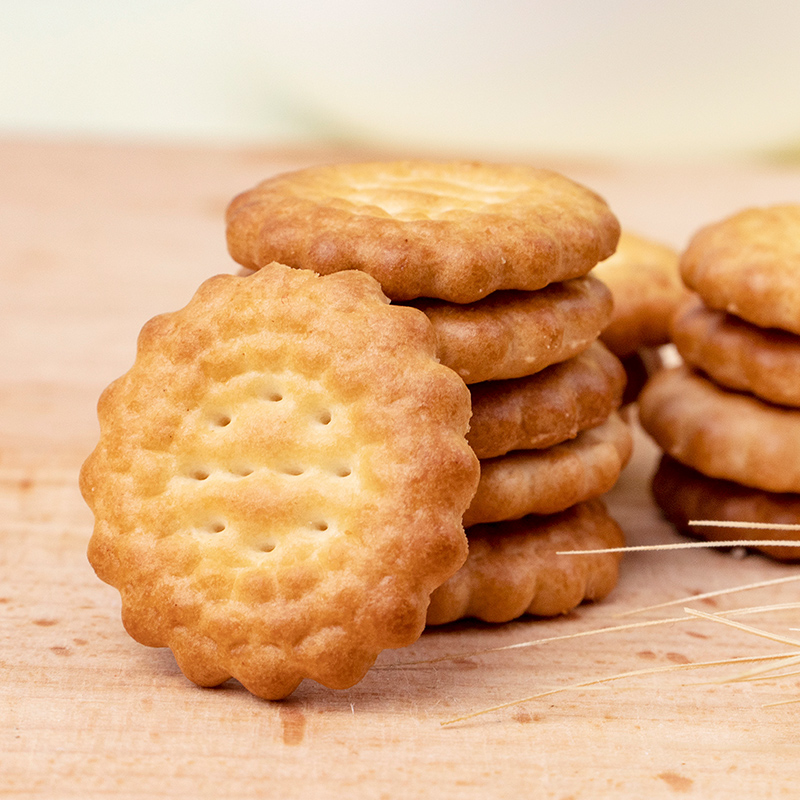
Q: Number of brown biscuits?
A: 11